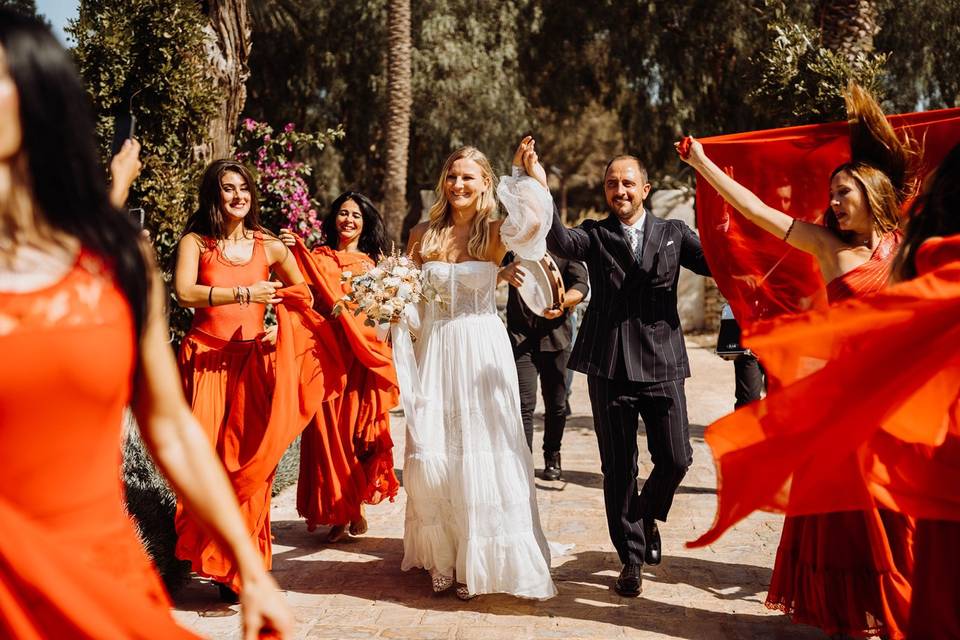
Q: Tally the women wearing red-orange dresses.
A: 5